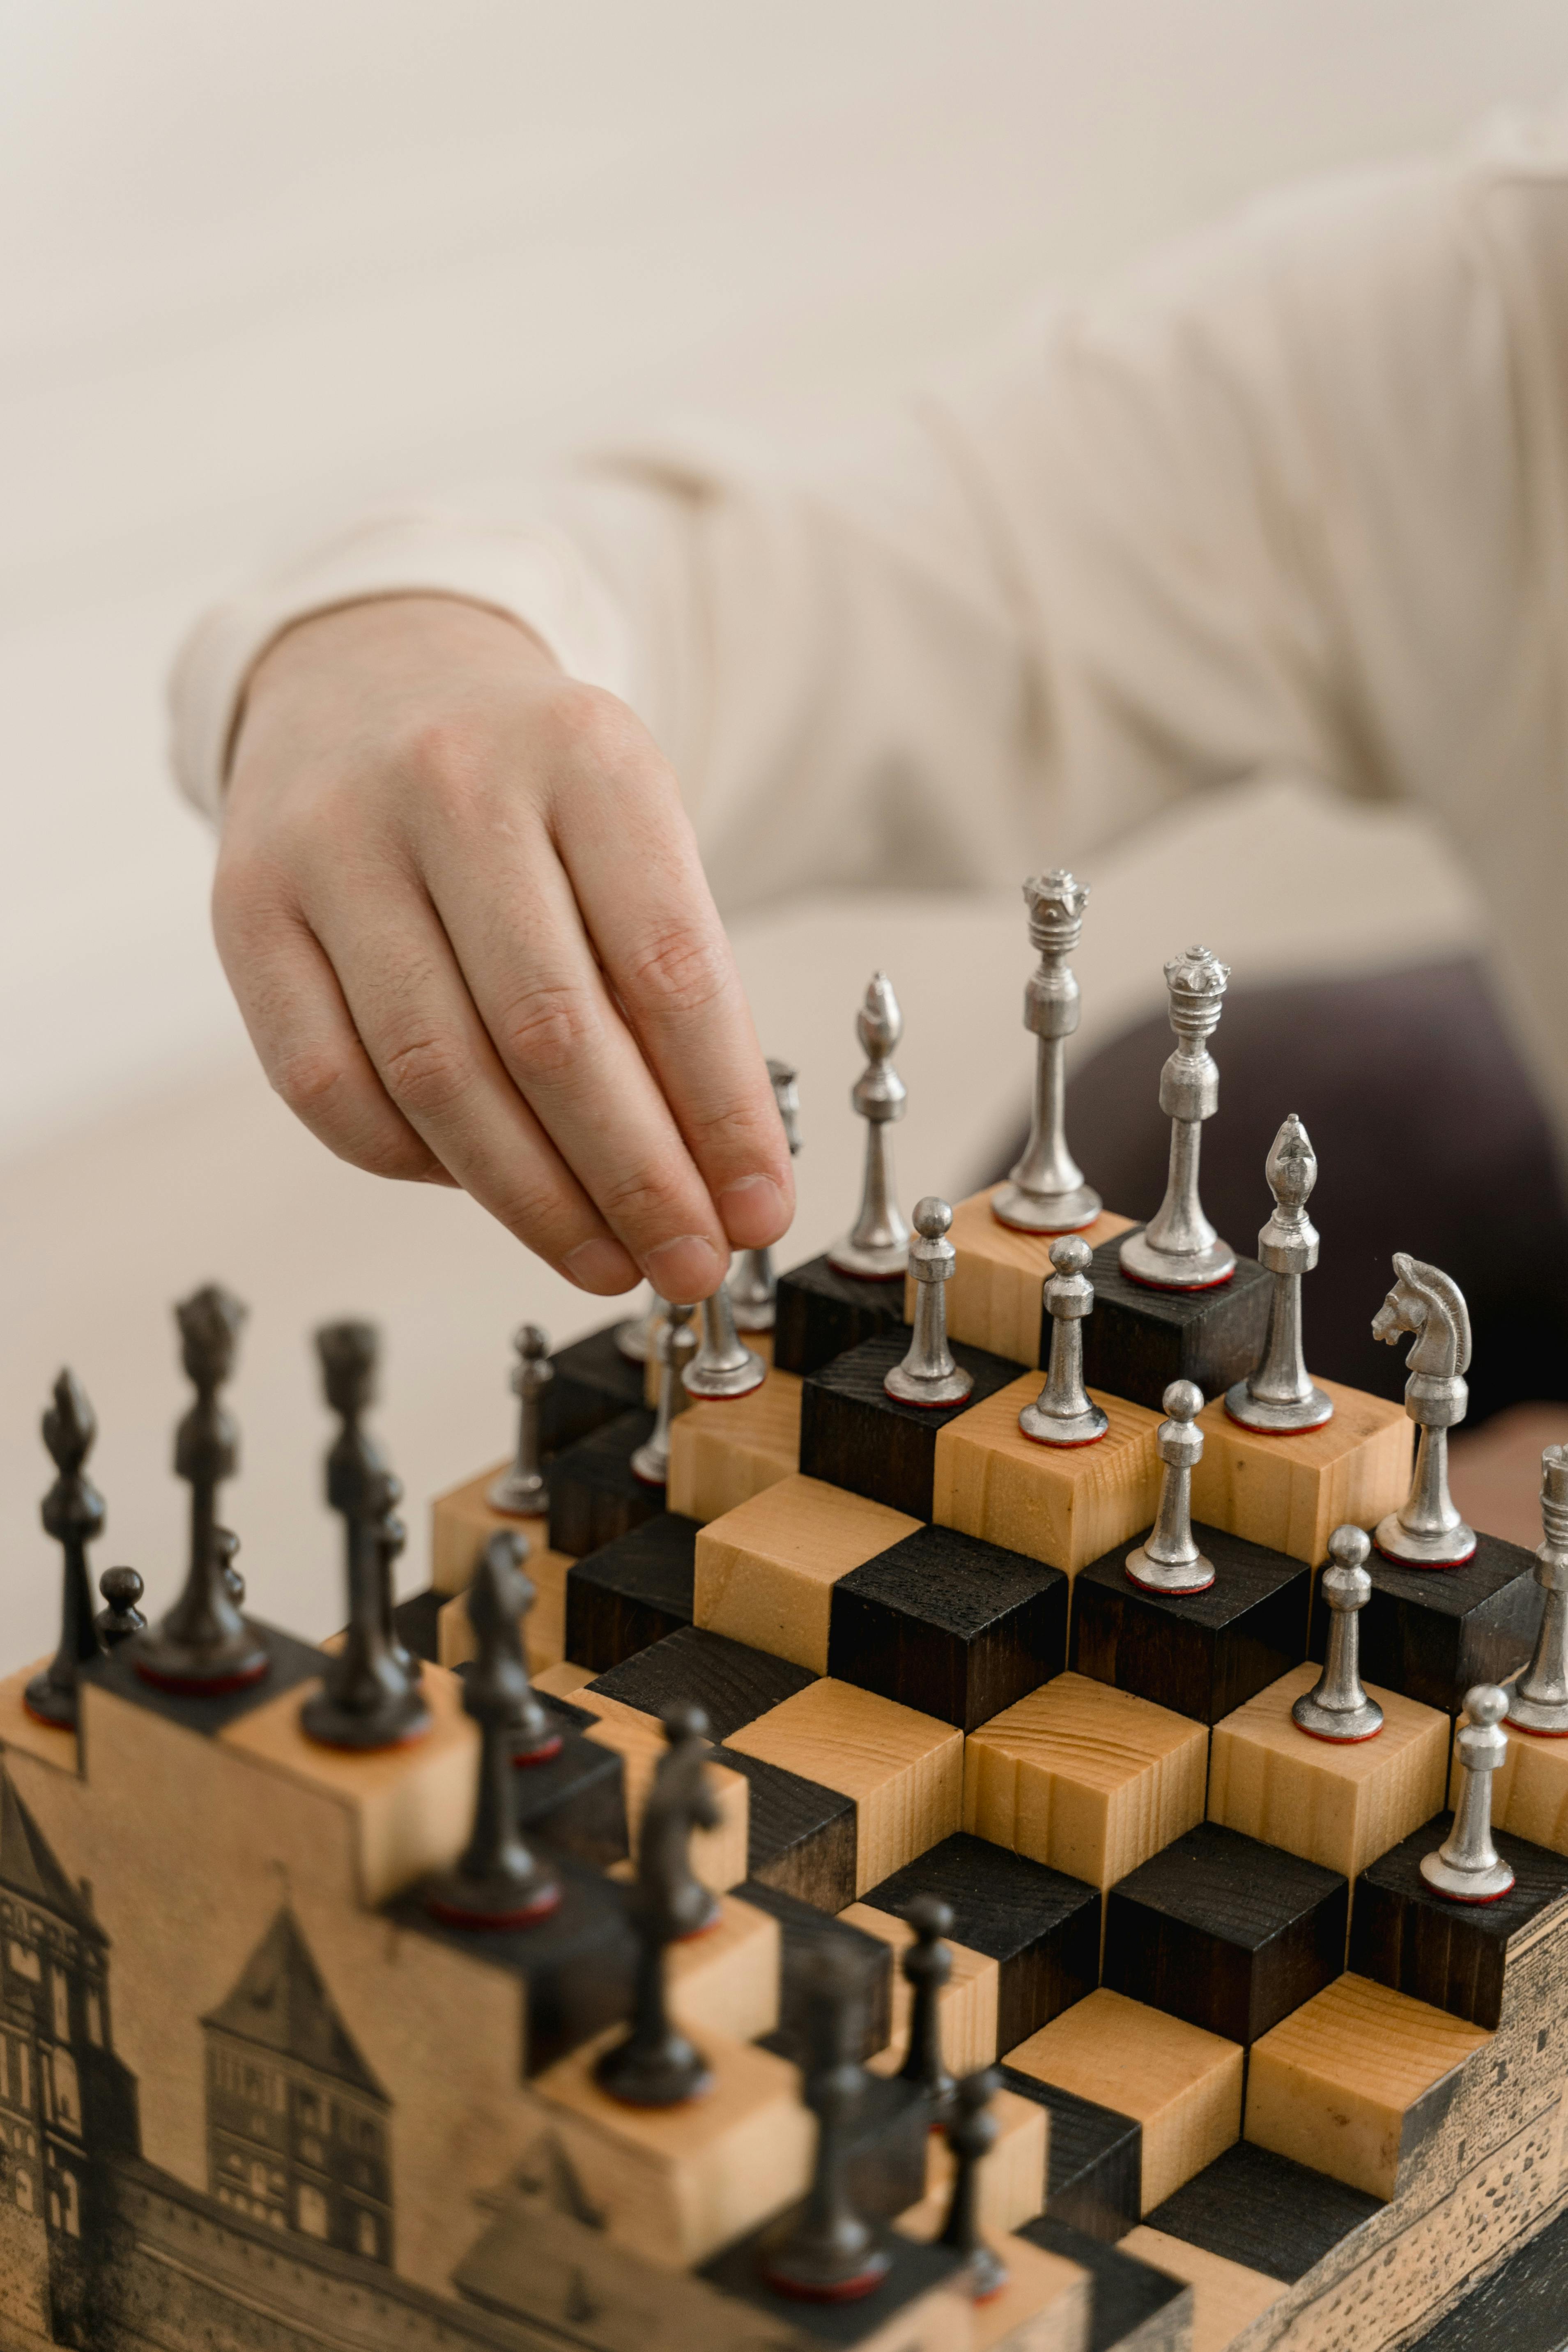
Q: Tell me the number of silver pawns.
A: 8